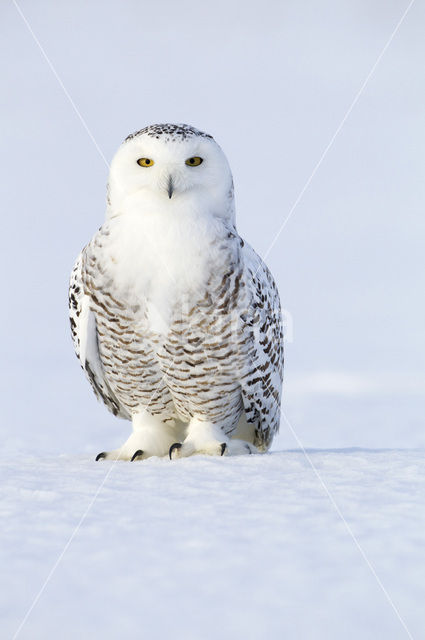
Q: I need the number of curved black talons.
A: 4